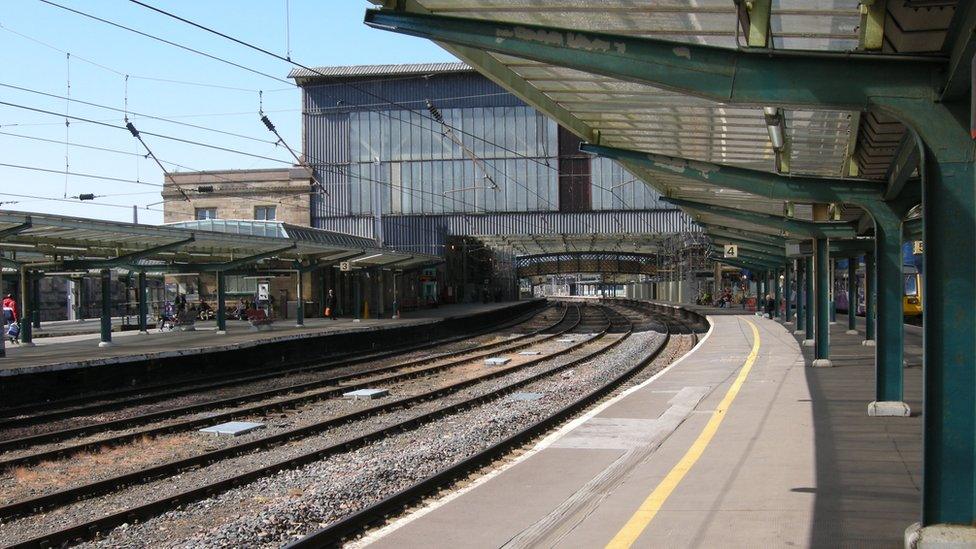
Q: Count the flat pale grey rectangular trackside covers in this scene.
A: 6